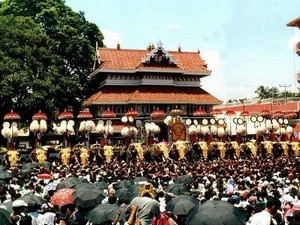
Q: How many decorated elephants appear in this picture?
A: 15